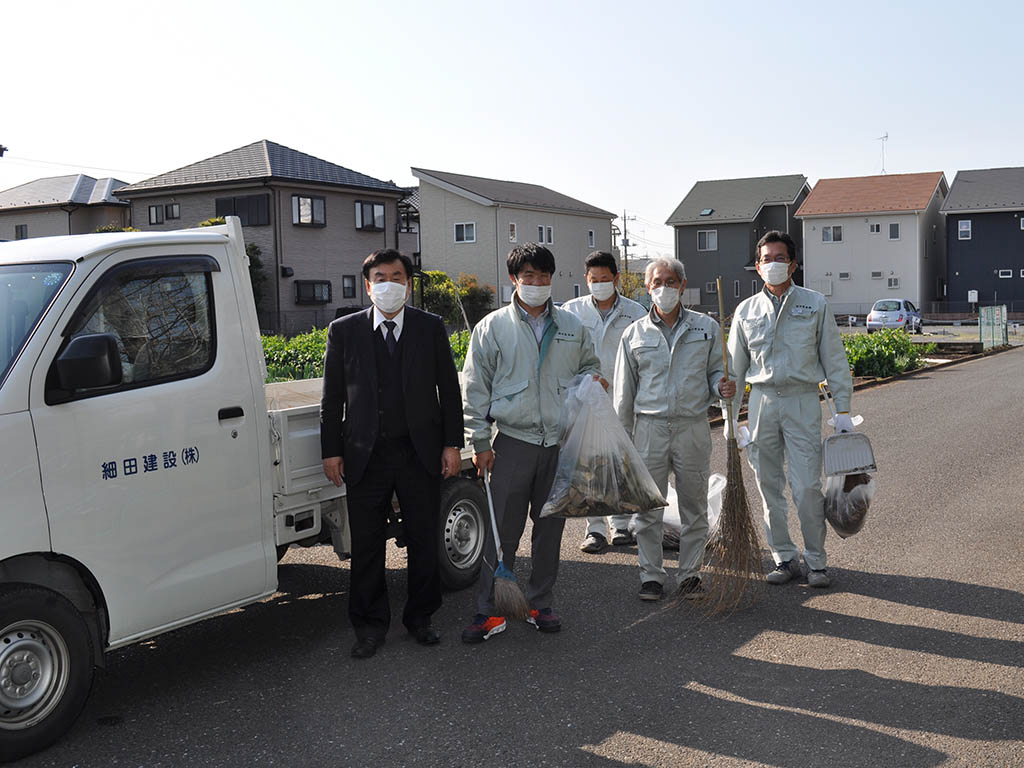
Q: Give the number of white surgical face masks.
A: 5